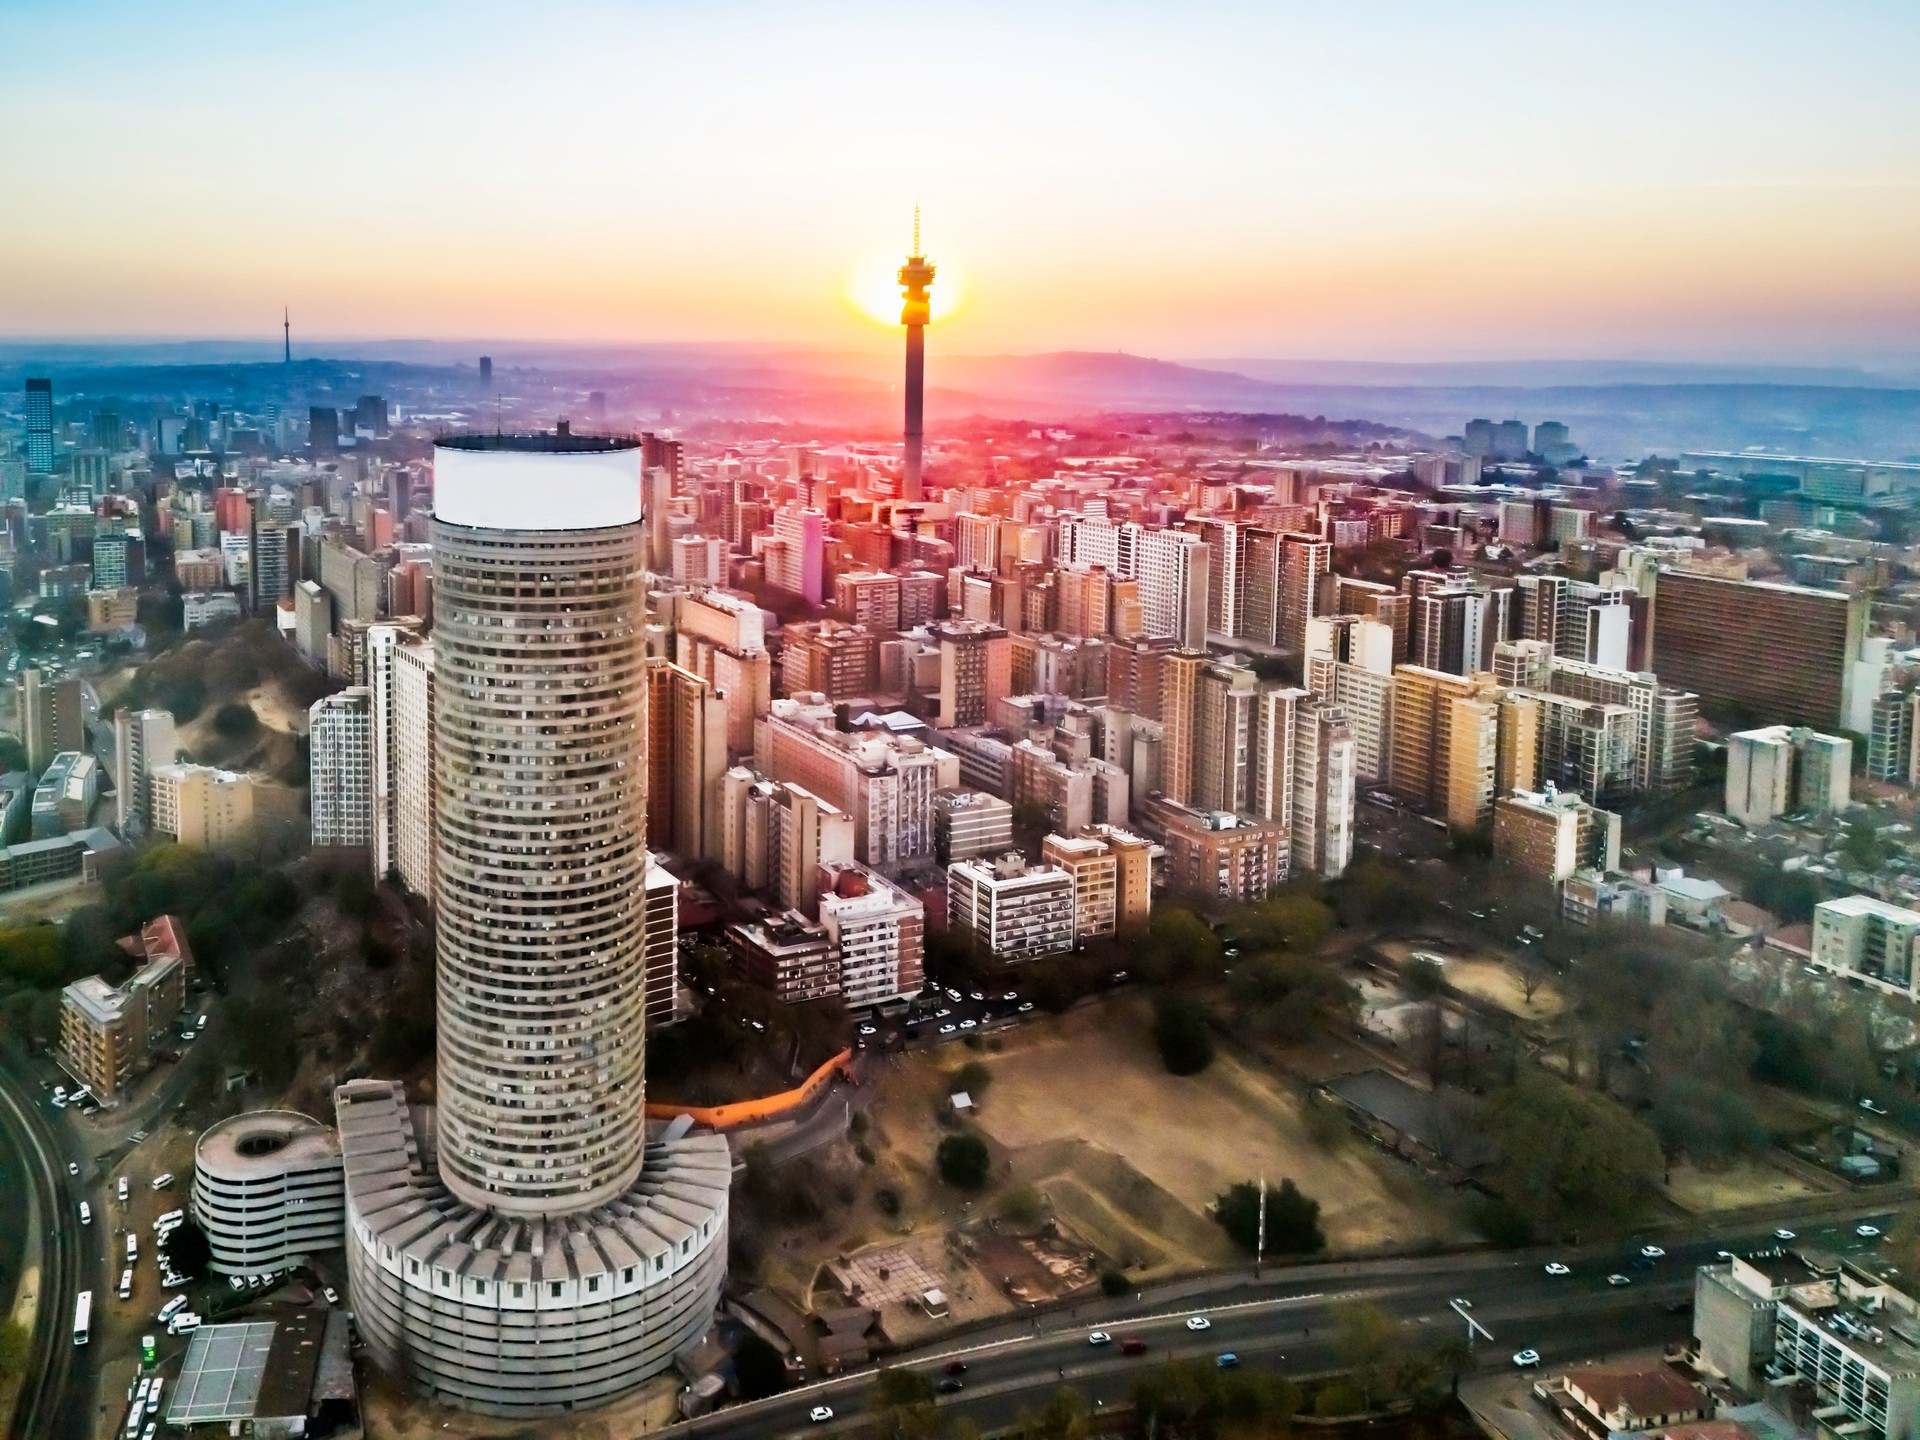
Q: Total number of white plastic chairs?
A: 0